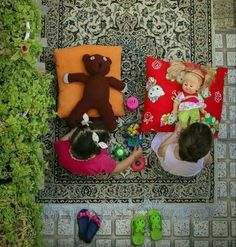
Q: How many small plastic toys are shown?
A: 5